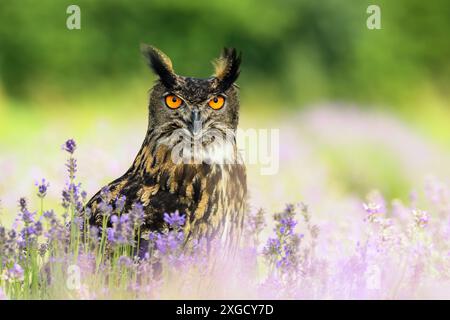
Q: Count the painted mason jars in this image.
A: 0